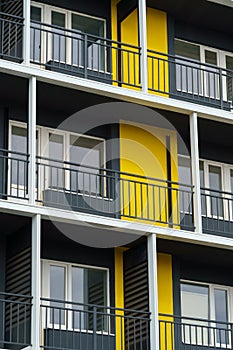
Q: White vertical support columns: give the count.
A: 6